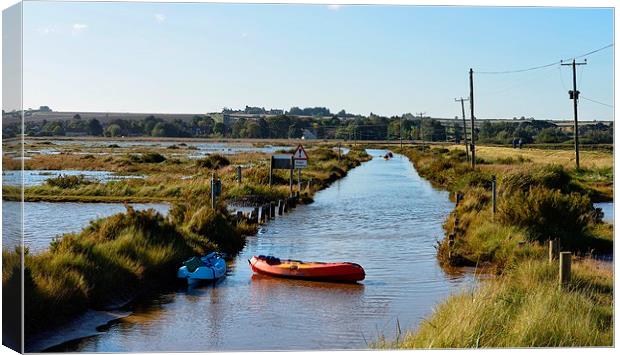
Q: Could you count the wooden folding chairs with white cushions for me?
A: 0